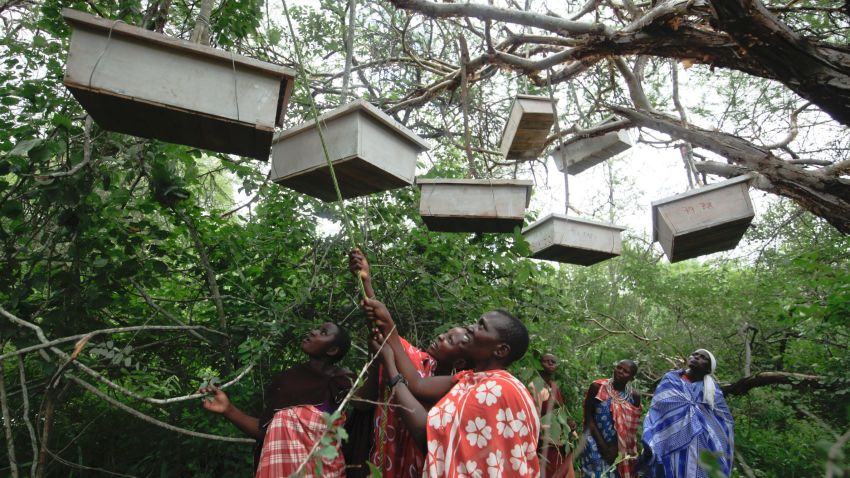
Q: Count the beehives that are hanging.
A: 7